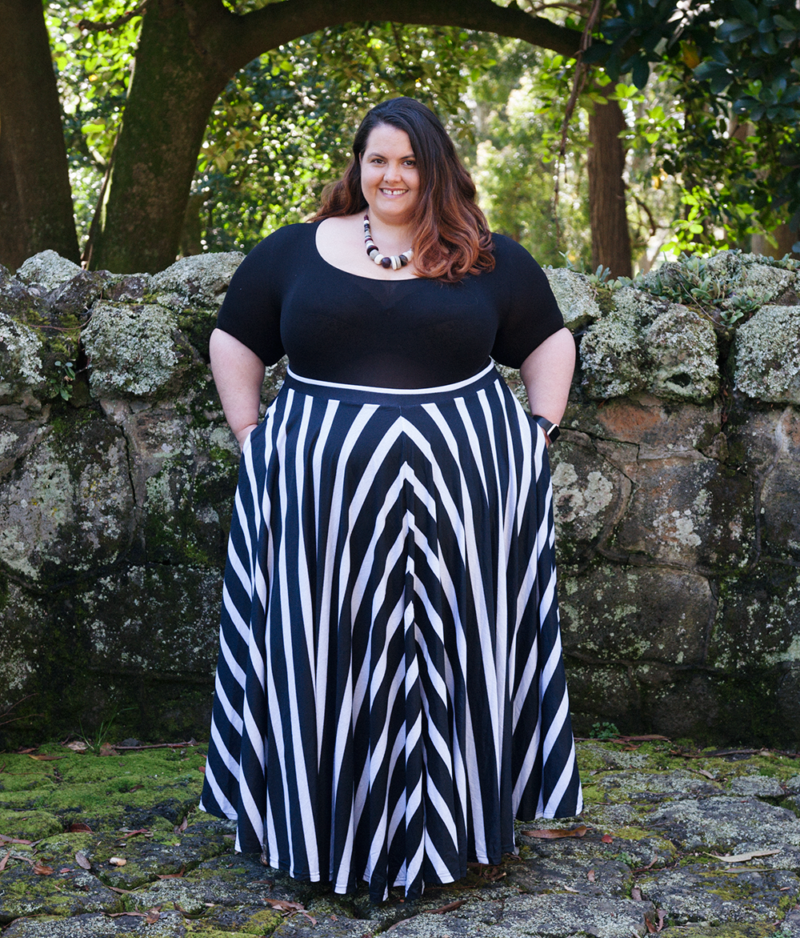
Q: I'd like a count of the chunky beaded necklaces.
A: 1